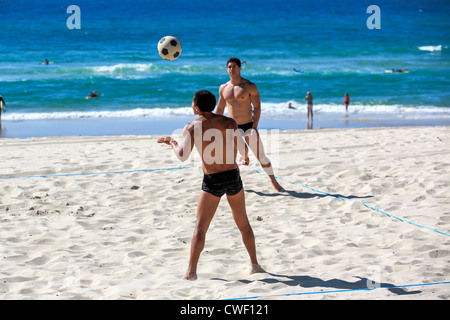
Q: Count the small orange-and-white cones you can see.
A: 0